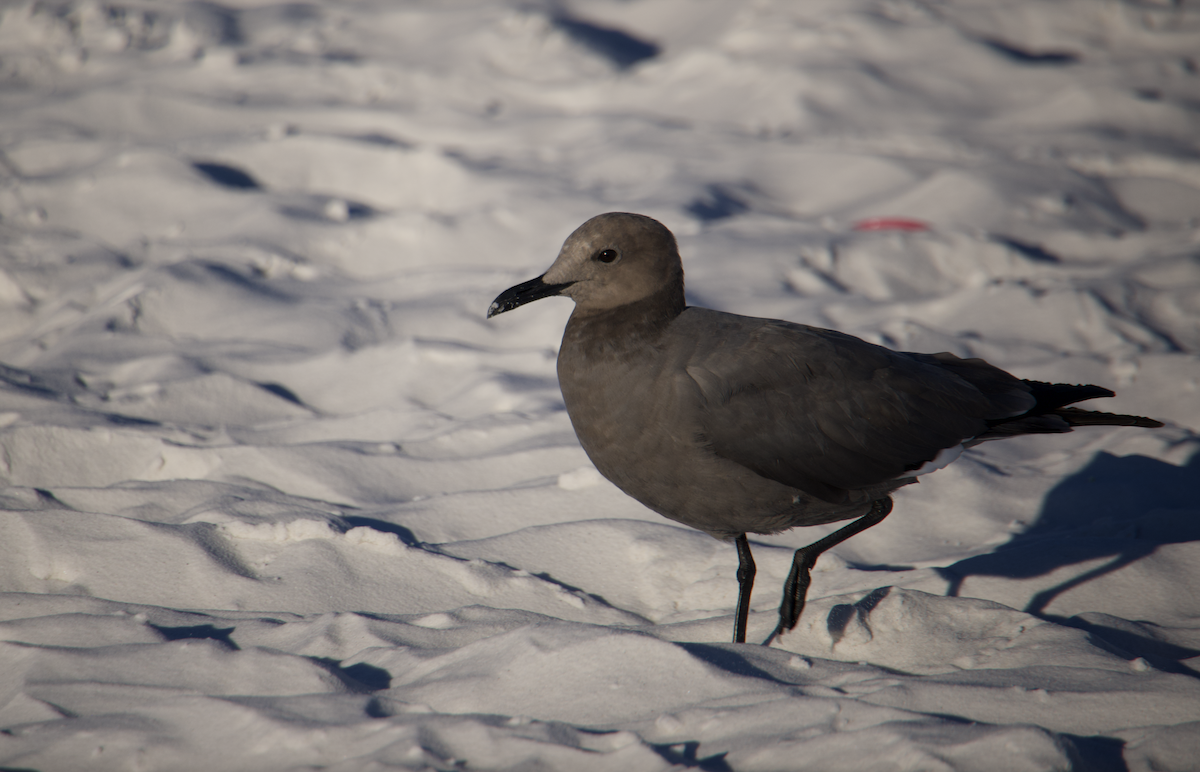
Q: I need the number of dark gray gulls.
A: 1